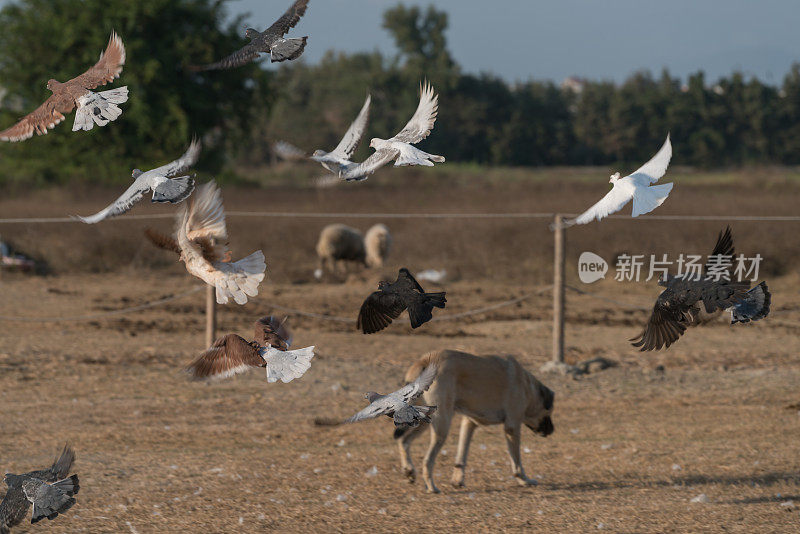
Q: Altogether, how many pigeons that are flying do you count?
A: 12